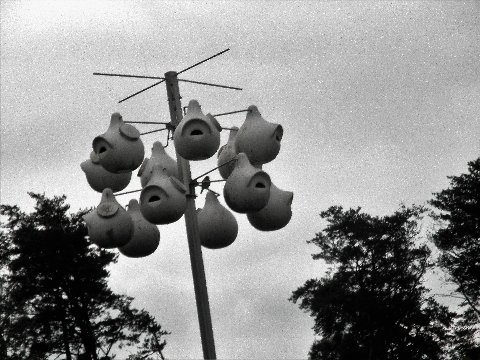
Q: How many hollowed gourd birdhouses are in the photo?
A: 12